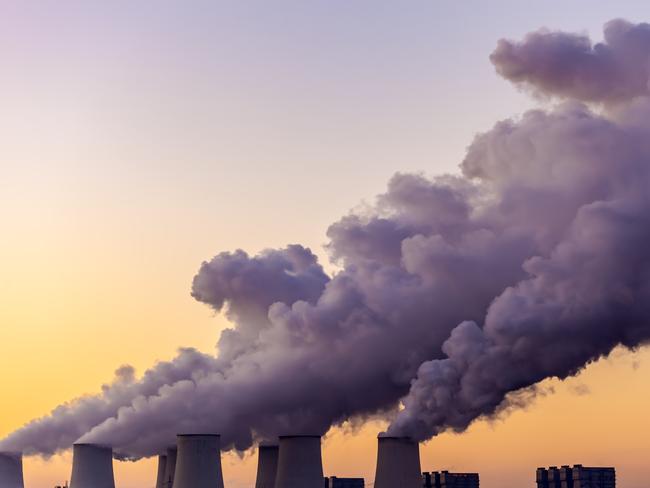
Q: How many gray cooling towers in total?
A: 8